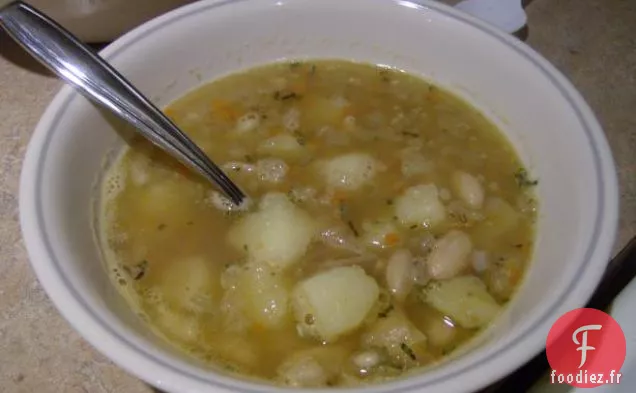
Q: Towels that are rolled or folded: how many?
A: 0